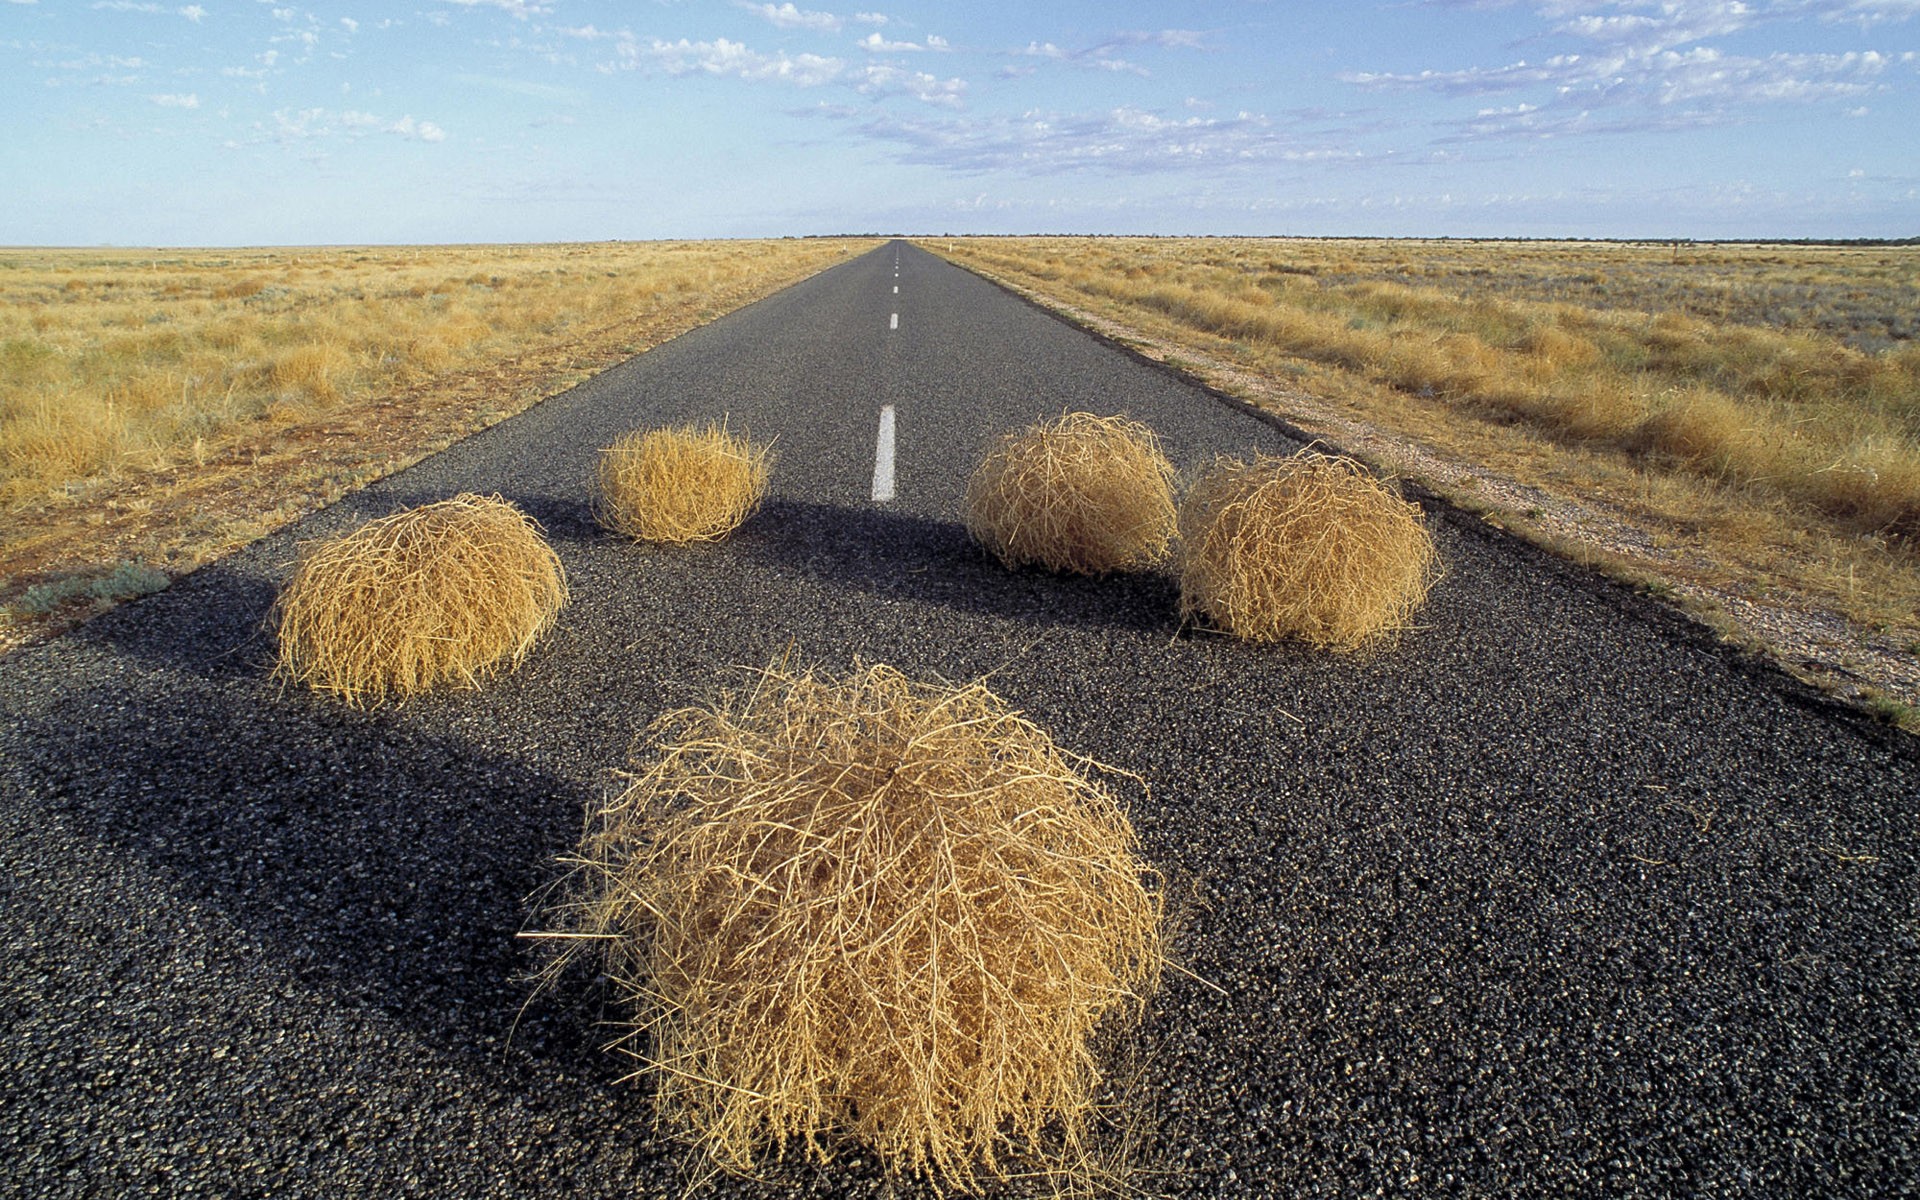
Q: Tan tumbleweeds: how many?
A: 5